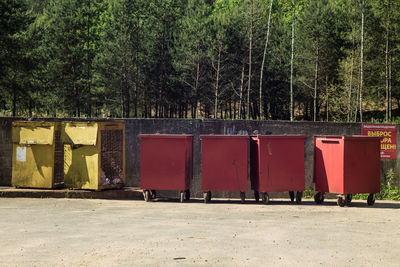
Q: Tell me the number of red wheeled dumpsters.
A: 4